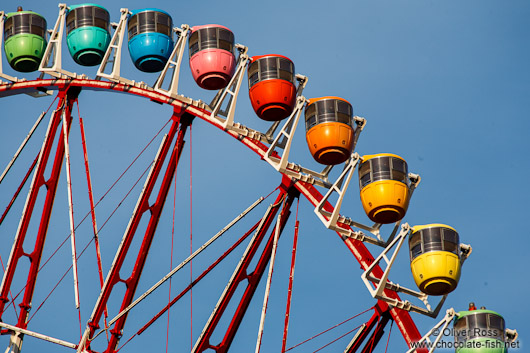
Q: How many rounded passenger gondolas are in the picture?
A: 9